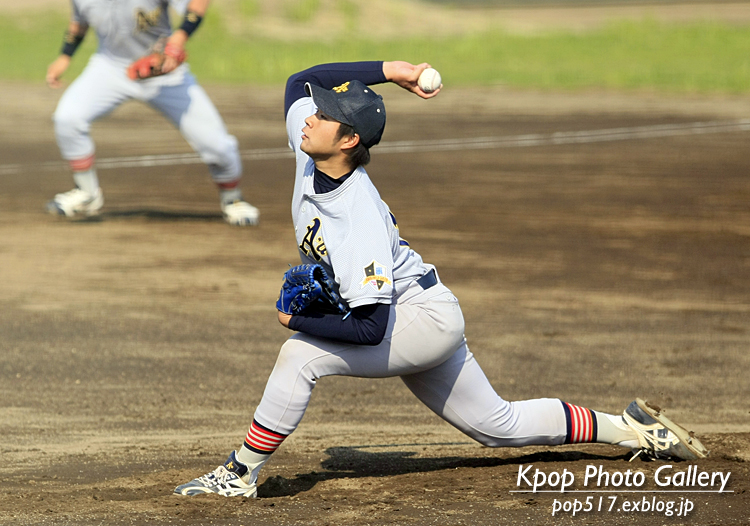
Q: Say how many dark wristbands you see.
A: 2